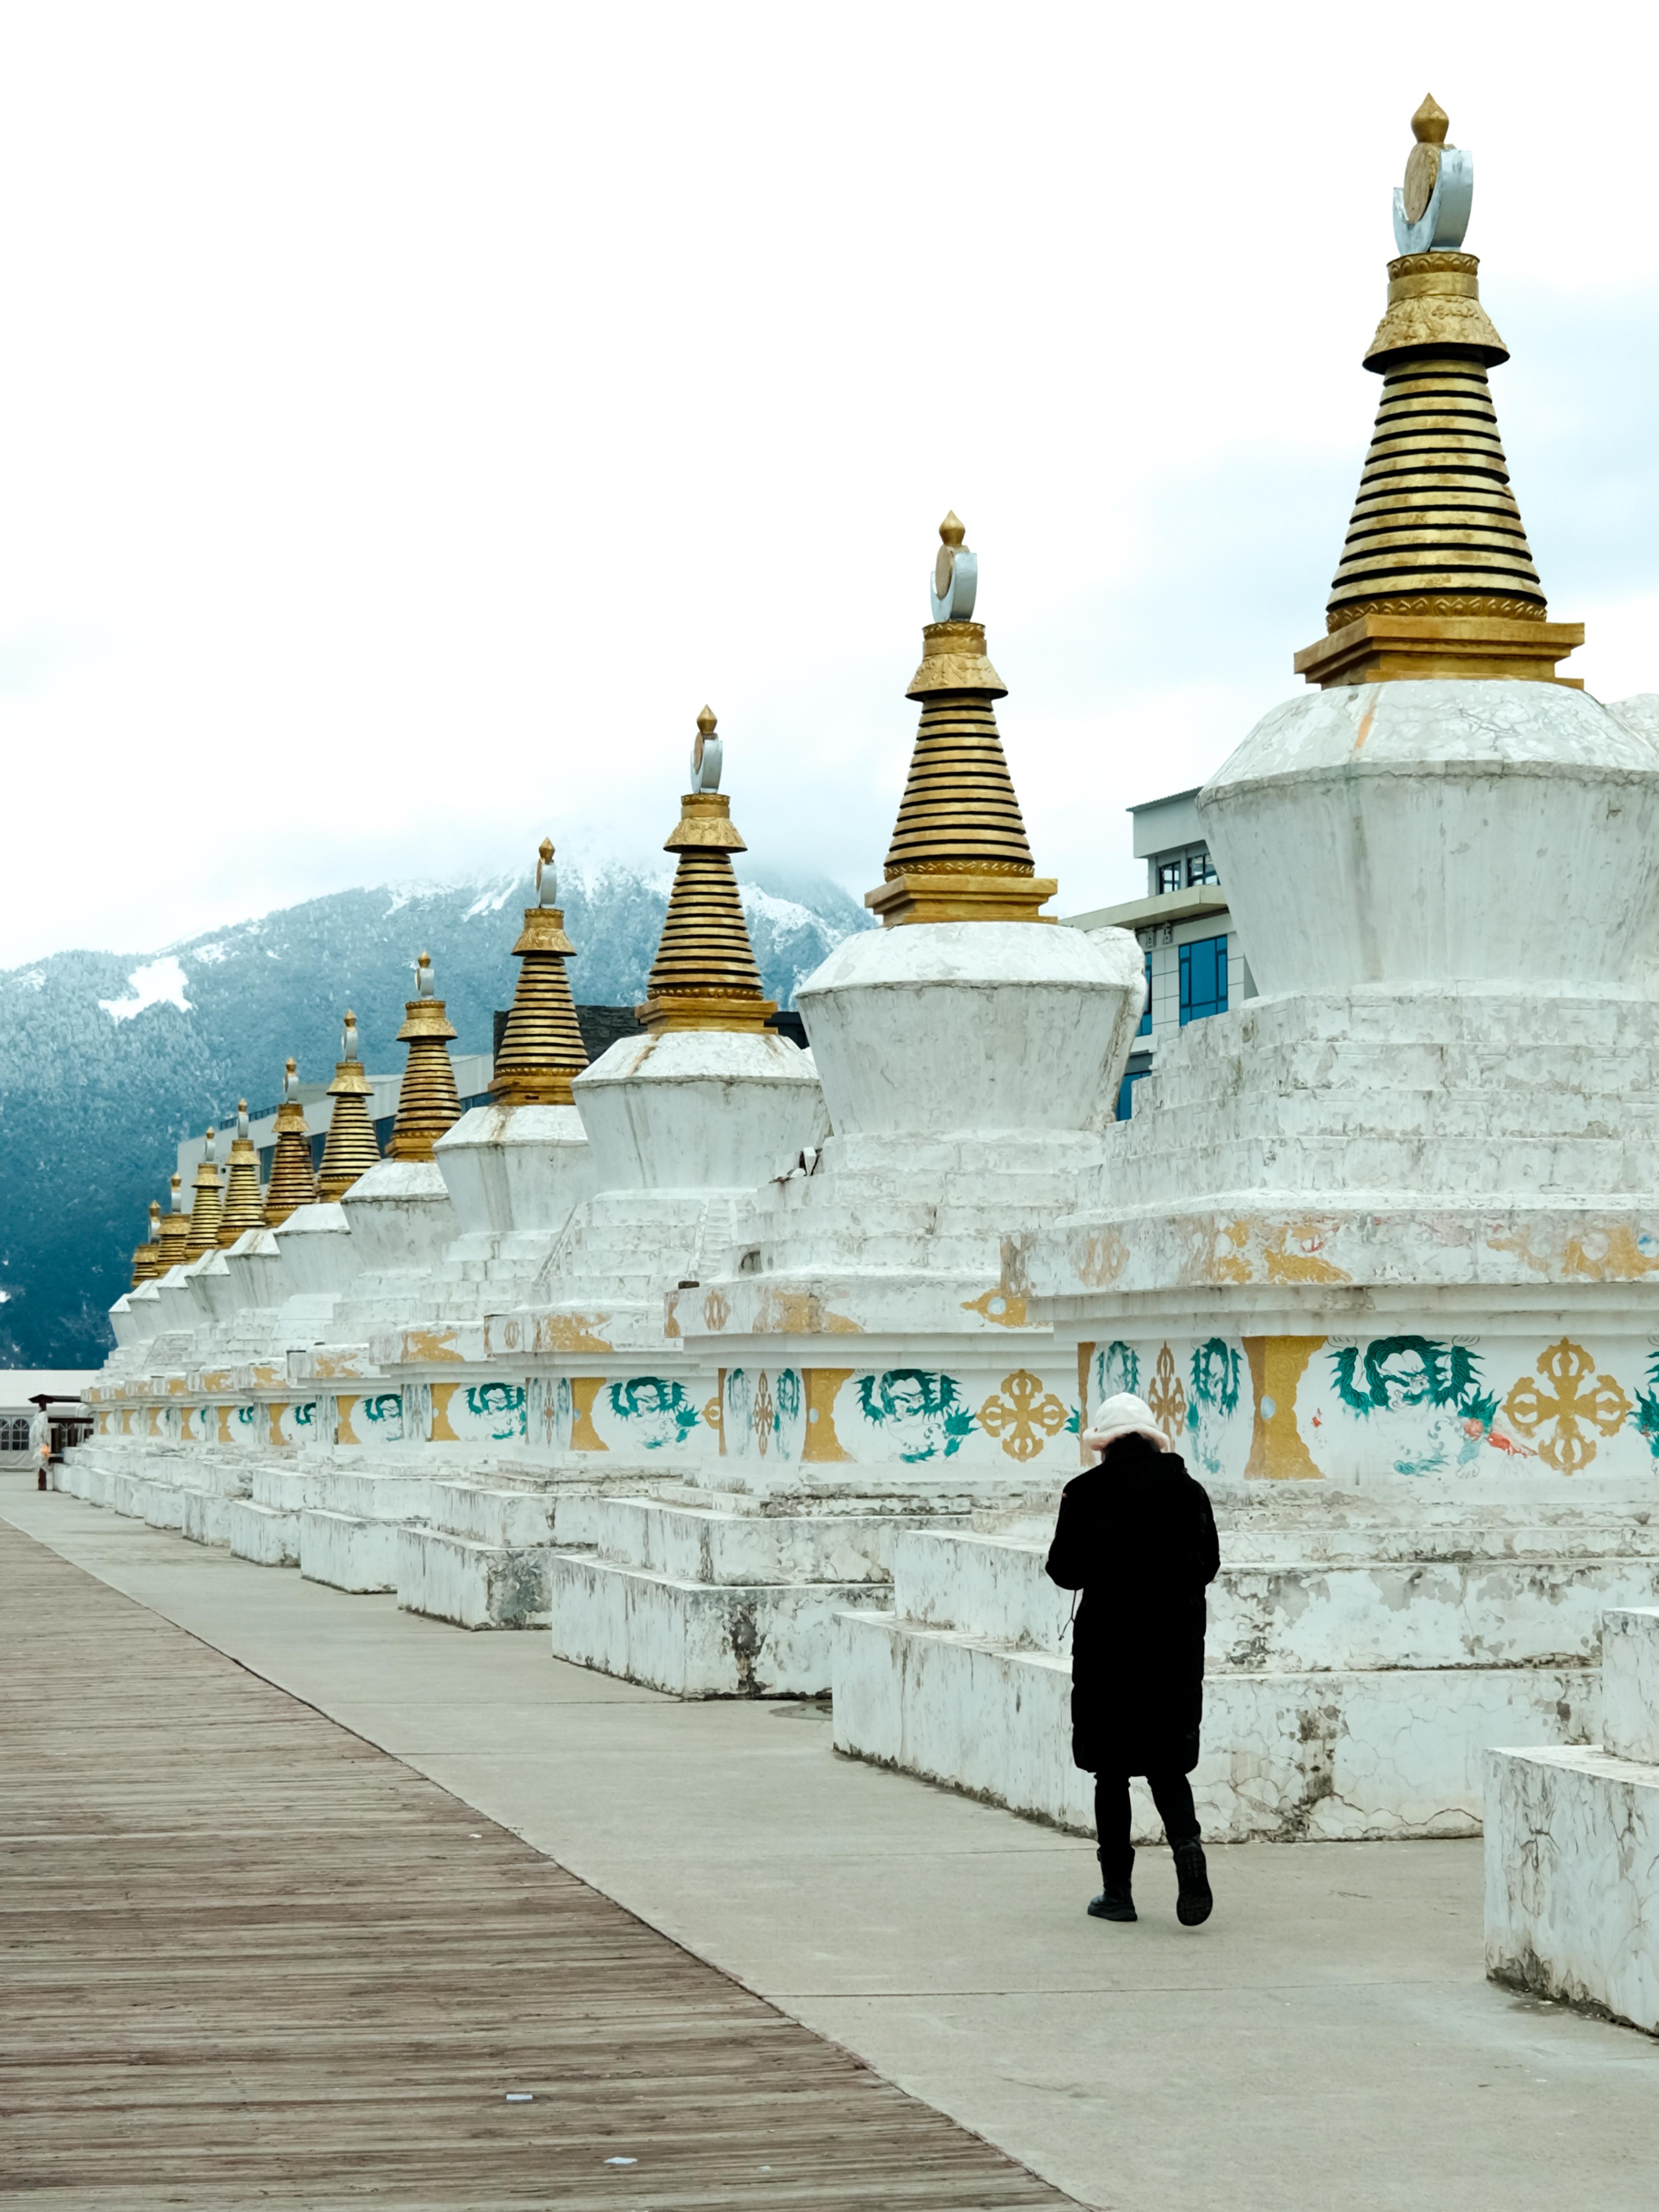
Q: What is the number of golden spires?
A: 11